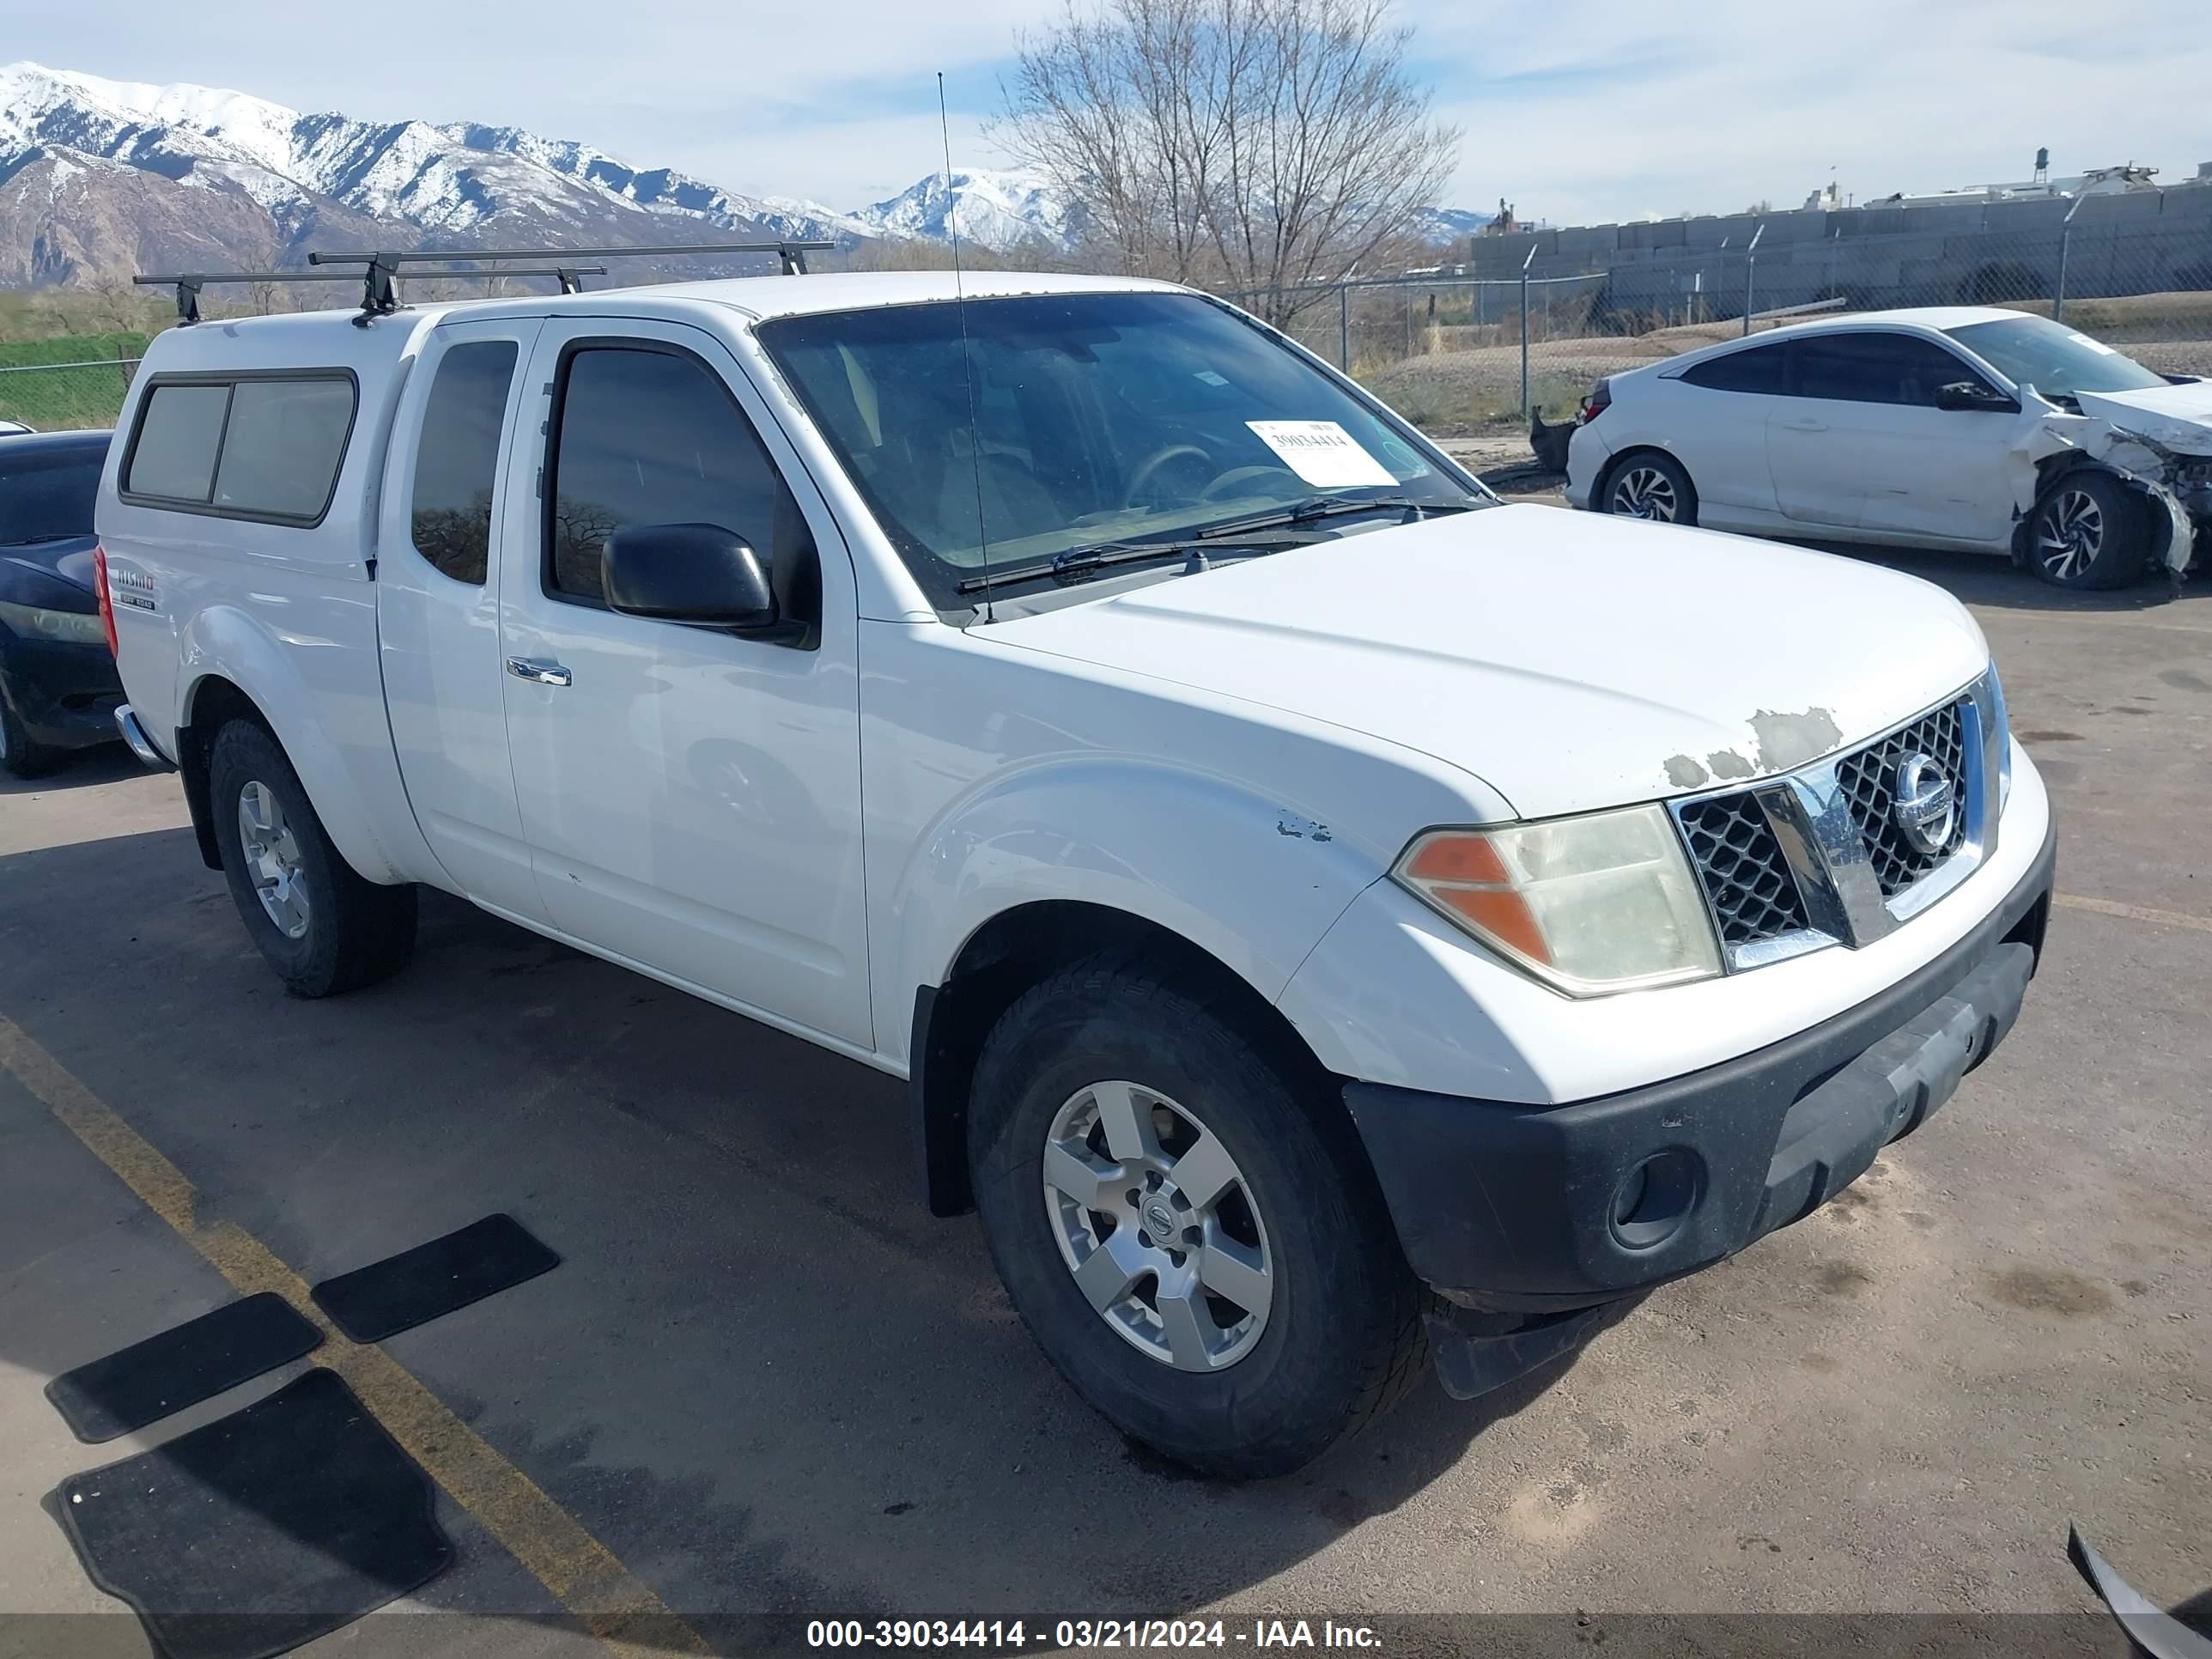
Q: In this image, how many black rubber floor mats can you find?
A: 3